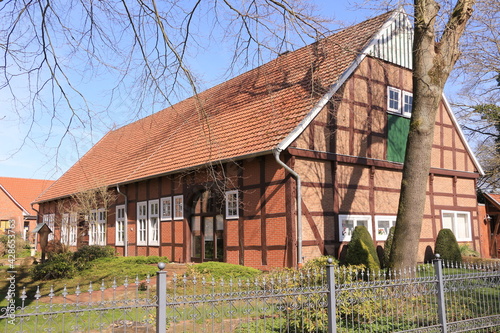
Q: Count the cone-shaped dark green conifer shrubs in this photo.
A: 3